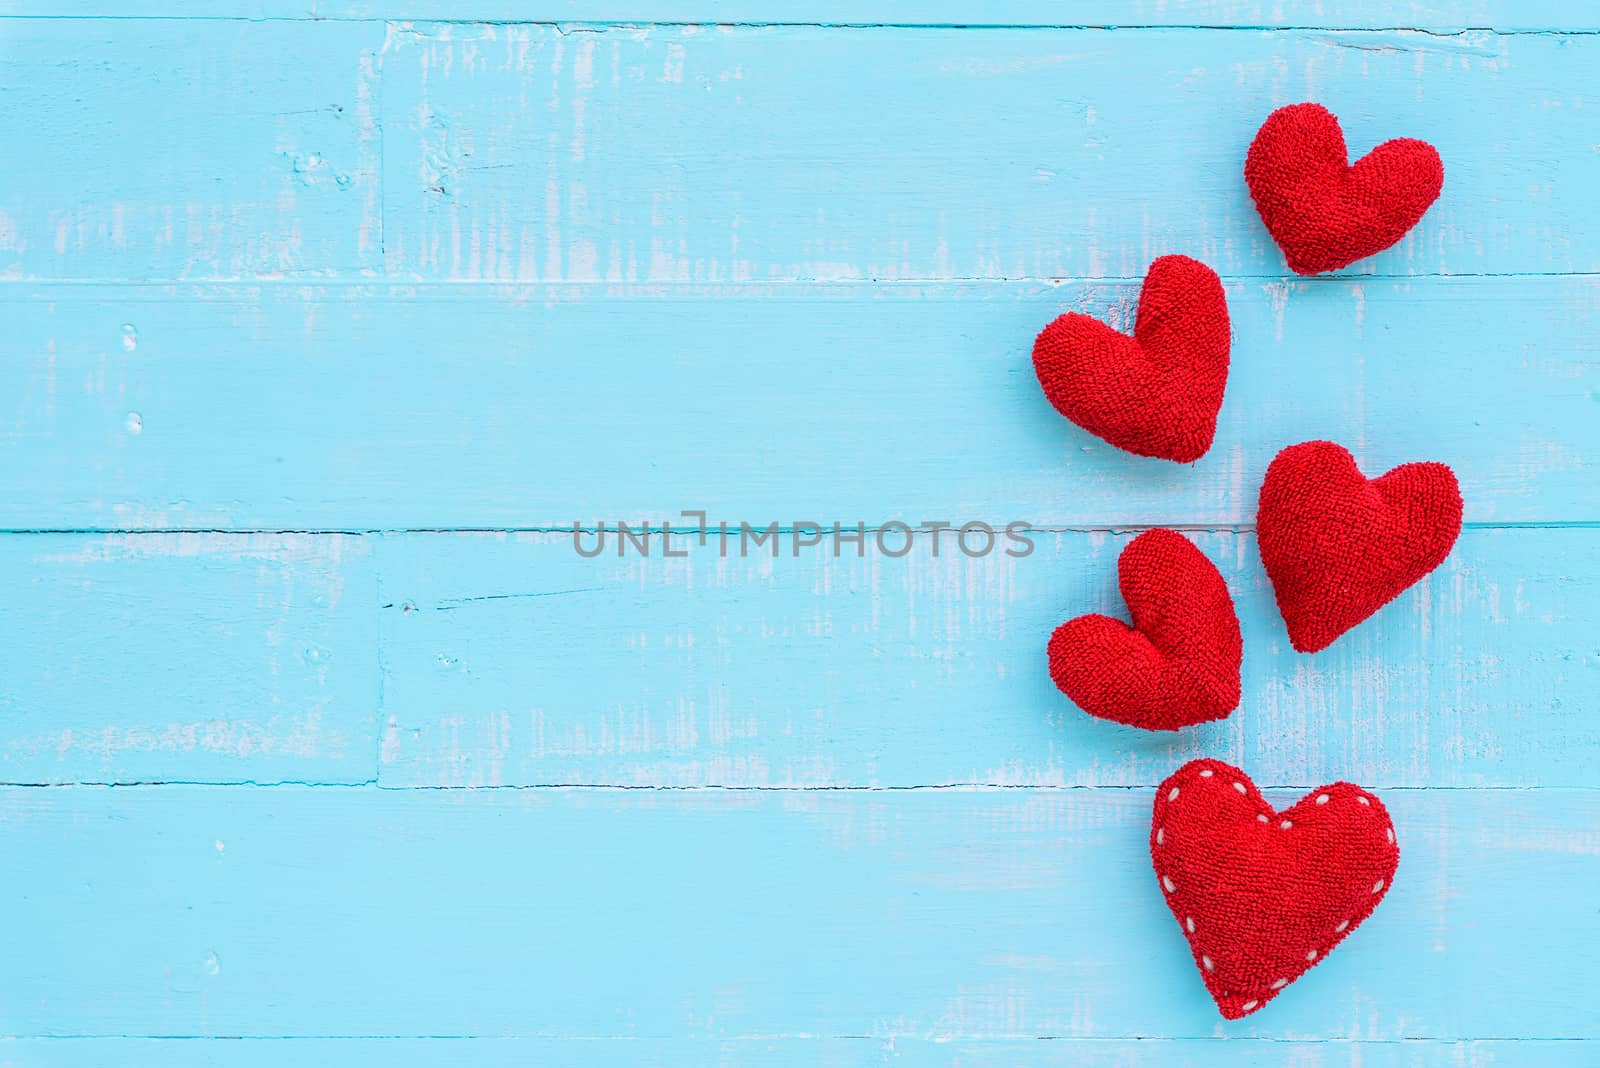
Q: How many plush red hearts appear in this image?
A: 5